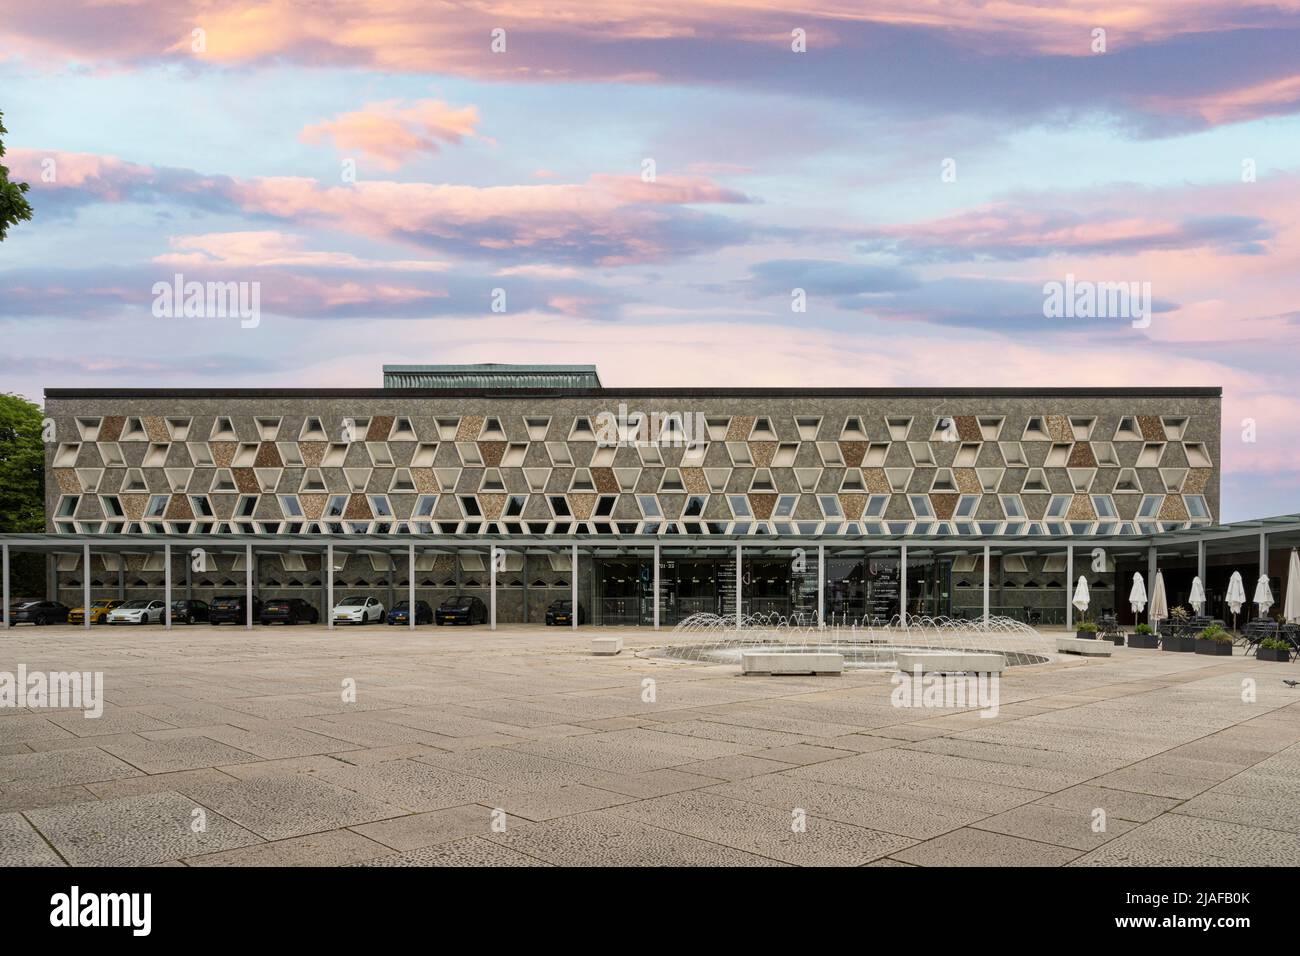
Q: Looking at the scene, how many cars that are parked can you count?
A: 10